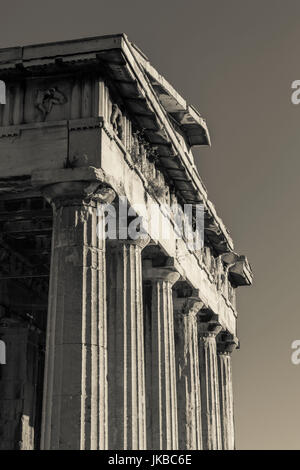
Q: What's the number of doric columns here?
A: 6